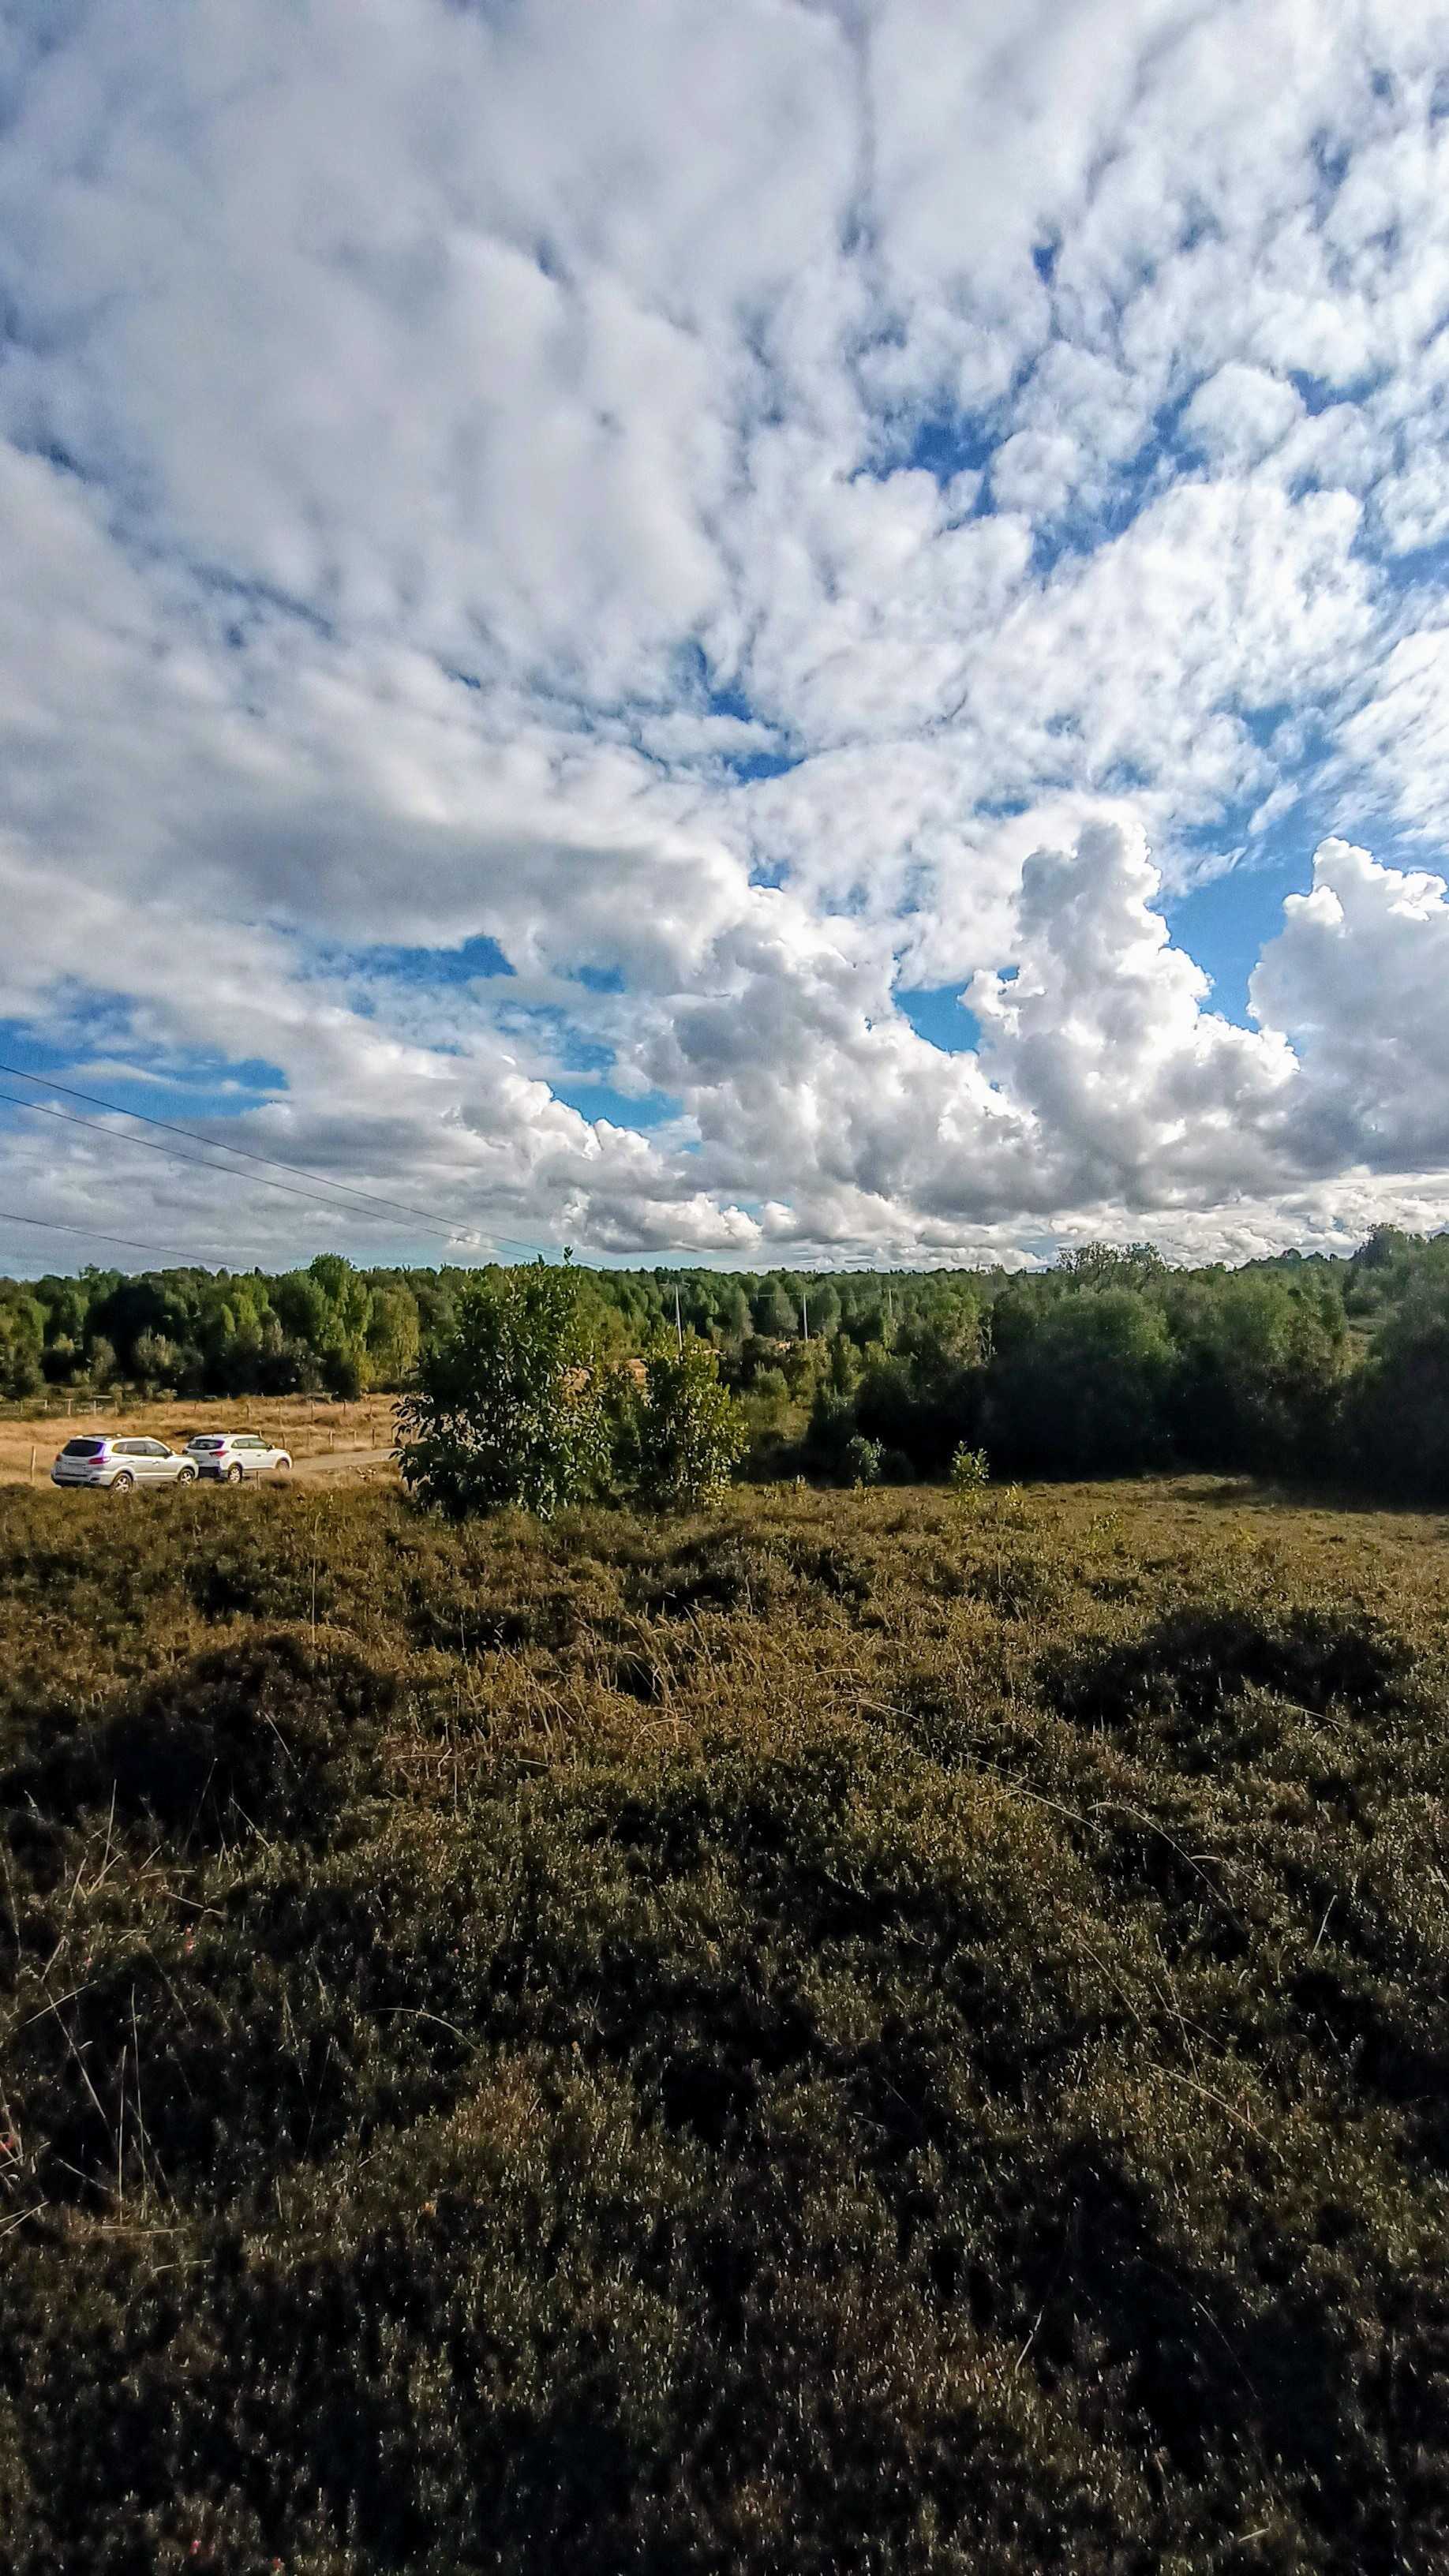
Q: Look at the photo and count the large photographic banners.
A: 0